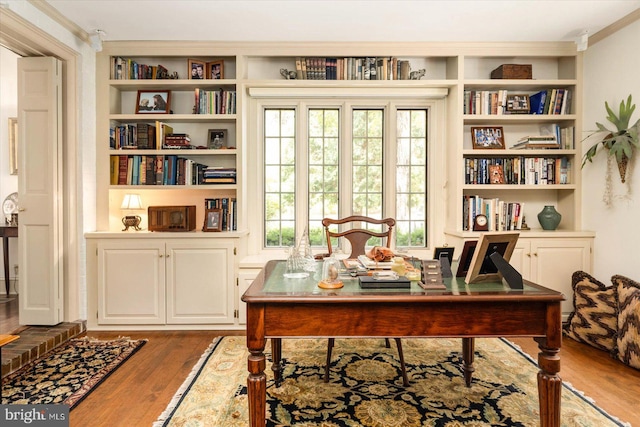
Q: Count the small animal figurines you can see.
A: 2